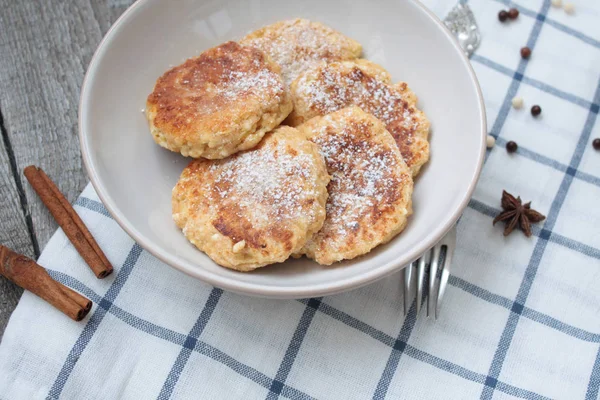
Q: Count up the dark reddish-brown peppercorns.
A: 6